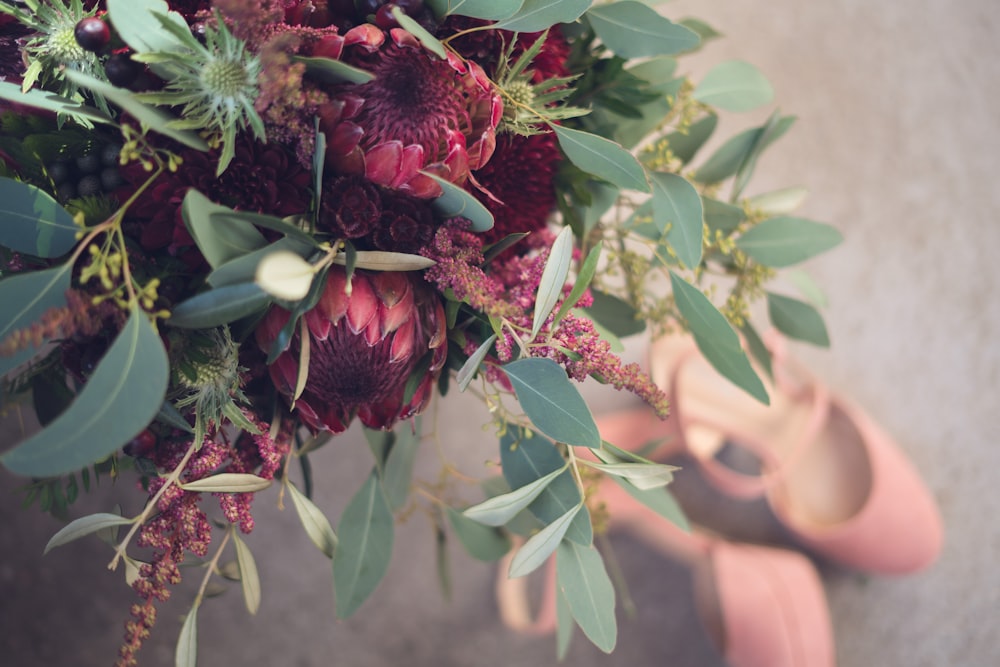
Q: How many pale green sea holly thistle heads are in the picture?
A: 4